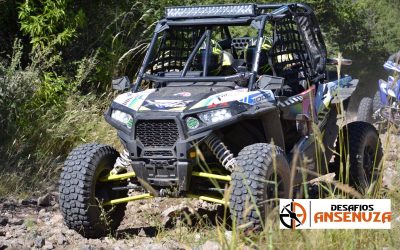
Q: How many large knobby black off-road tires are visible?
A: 3